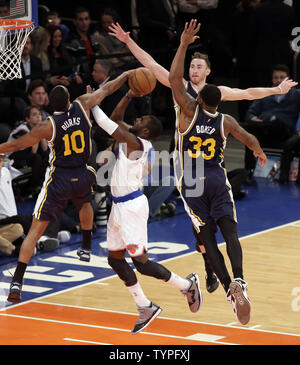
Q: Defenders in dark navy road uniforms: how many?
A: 3